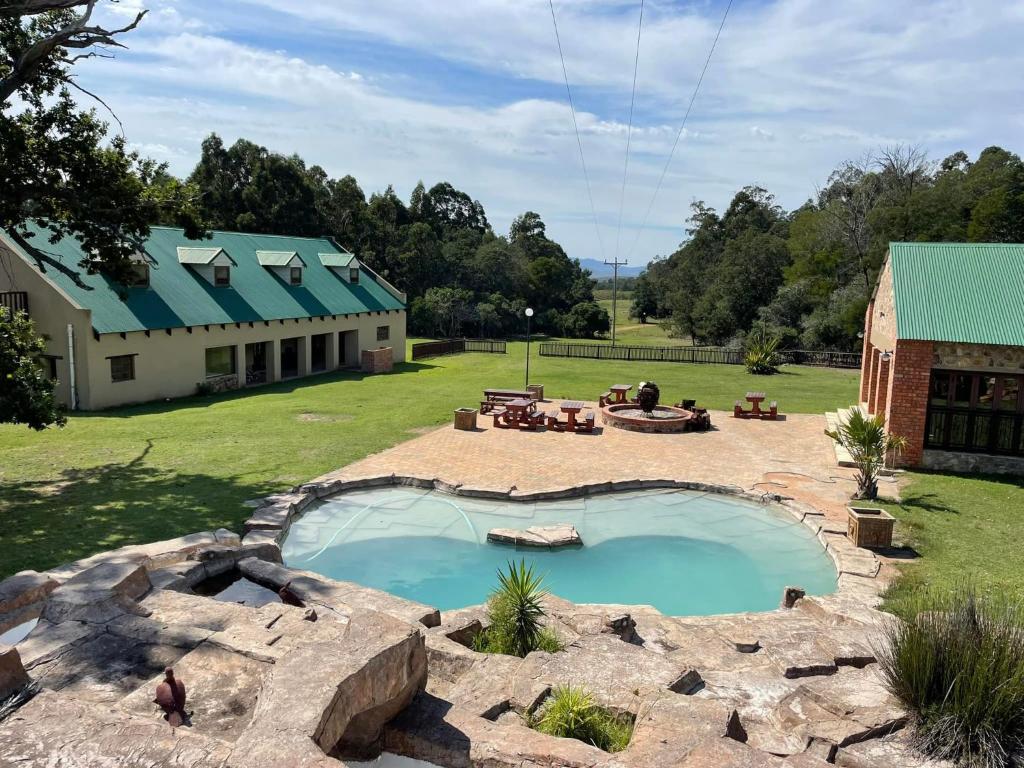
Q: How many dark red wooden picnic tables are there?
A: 5